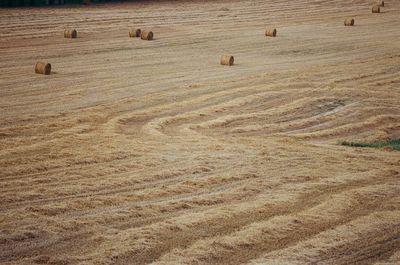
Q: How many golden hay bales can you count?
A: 9